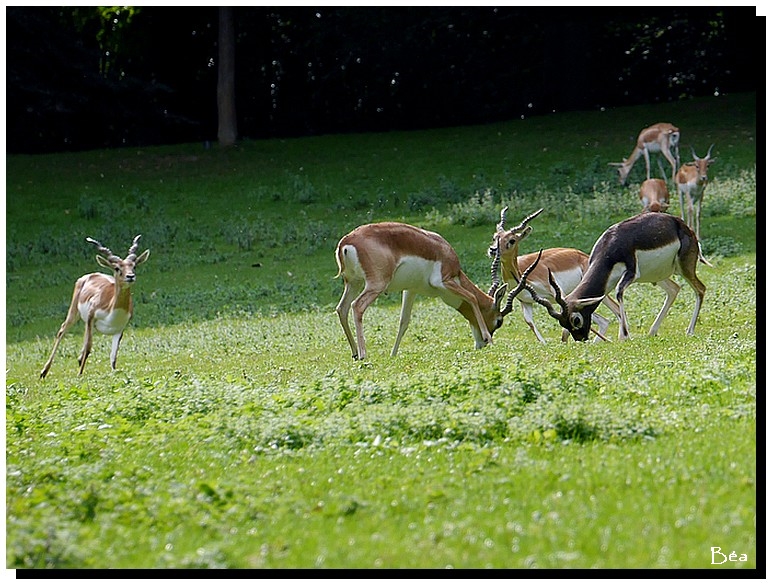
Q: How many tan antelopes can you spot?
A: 6